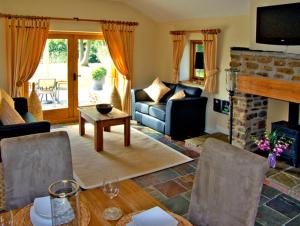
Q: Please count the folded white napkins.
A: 2